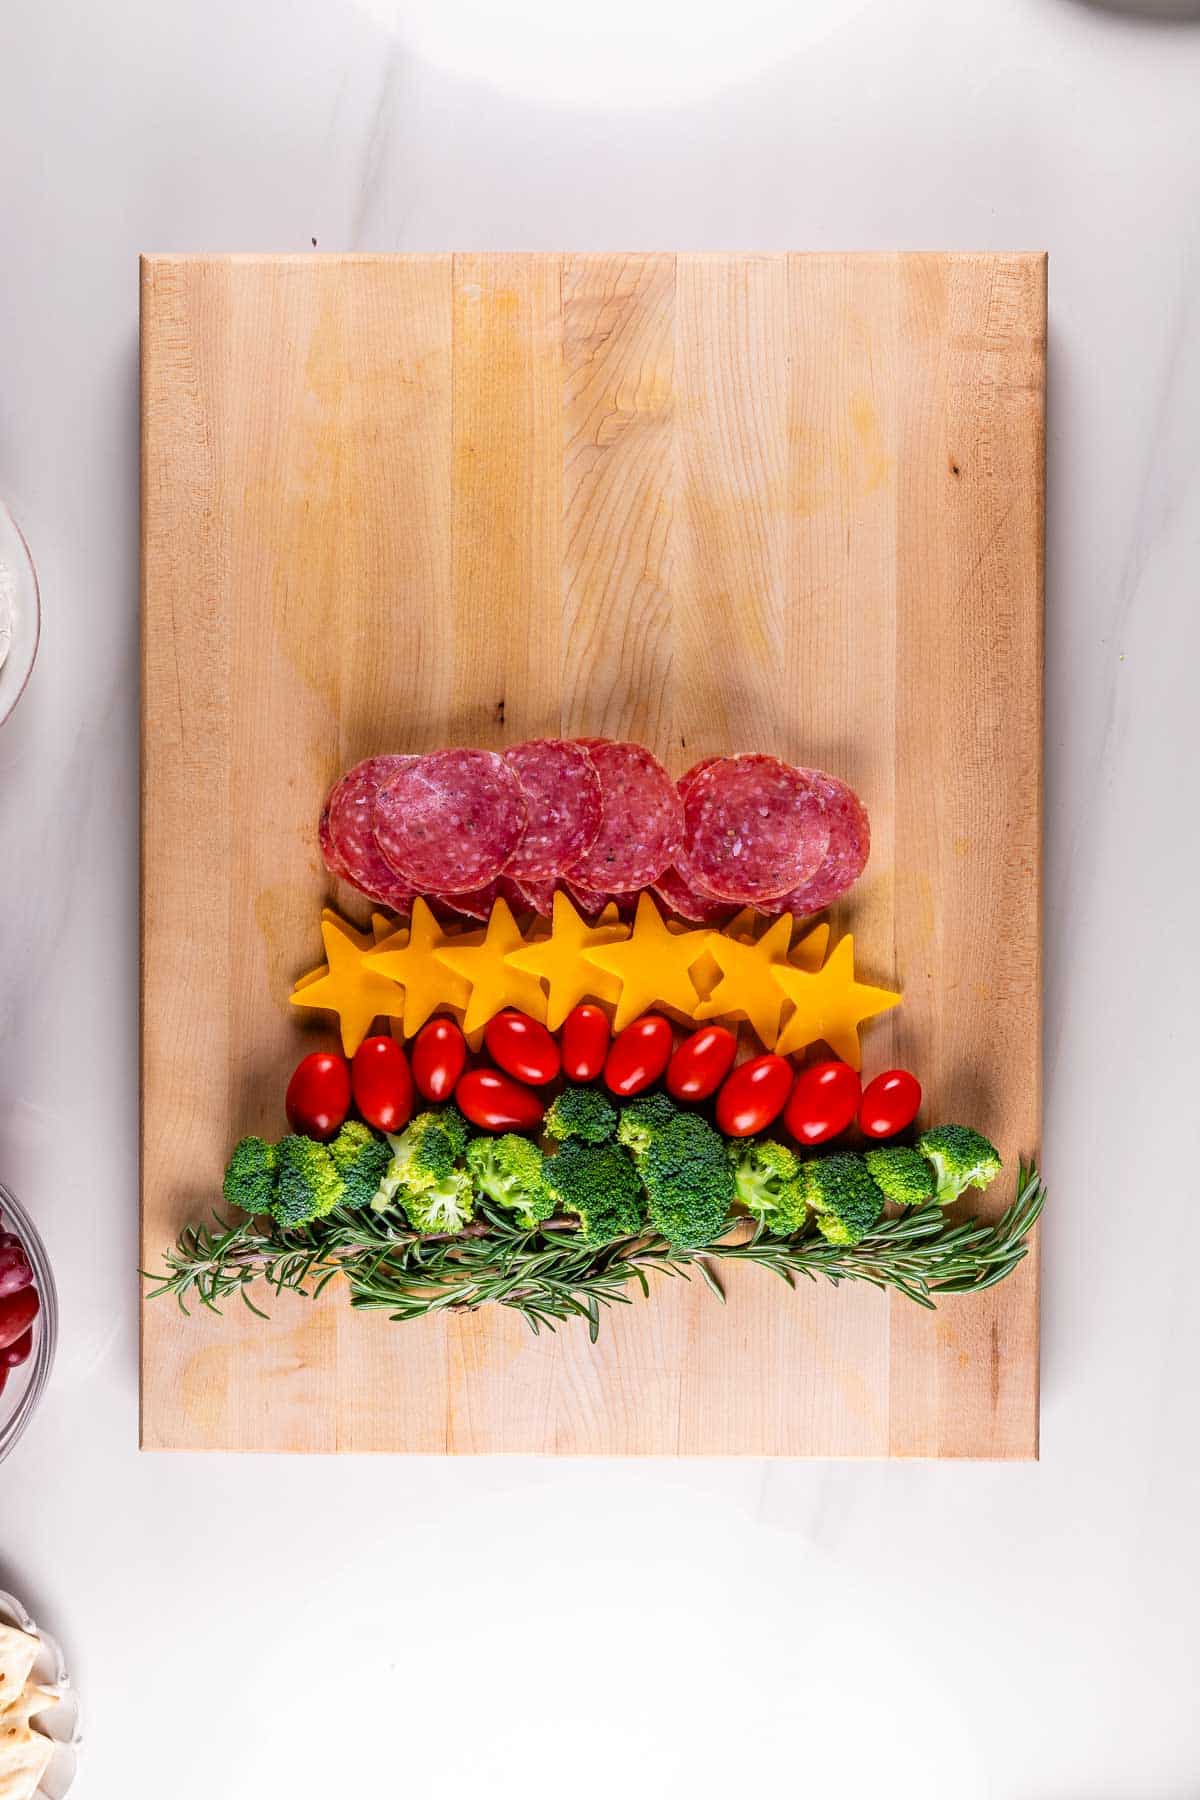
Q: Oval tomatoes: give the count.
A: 11